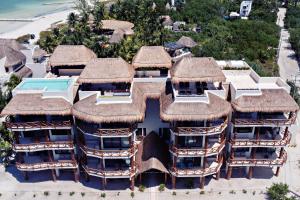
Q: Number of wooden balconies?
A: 12